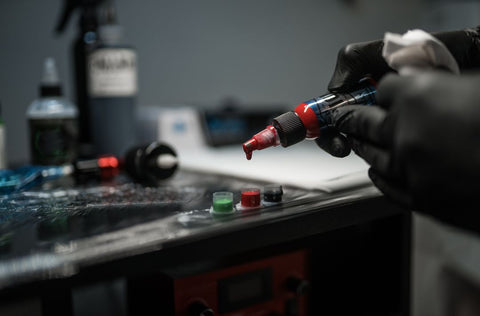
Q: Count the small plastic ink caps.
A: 3